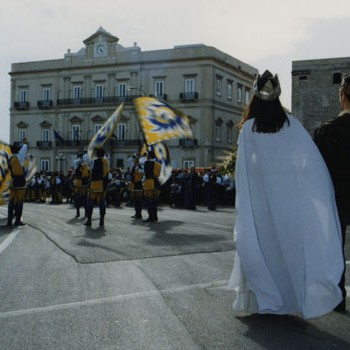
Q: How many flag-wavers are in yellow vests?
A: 5